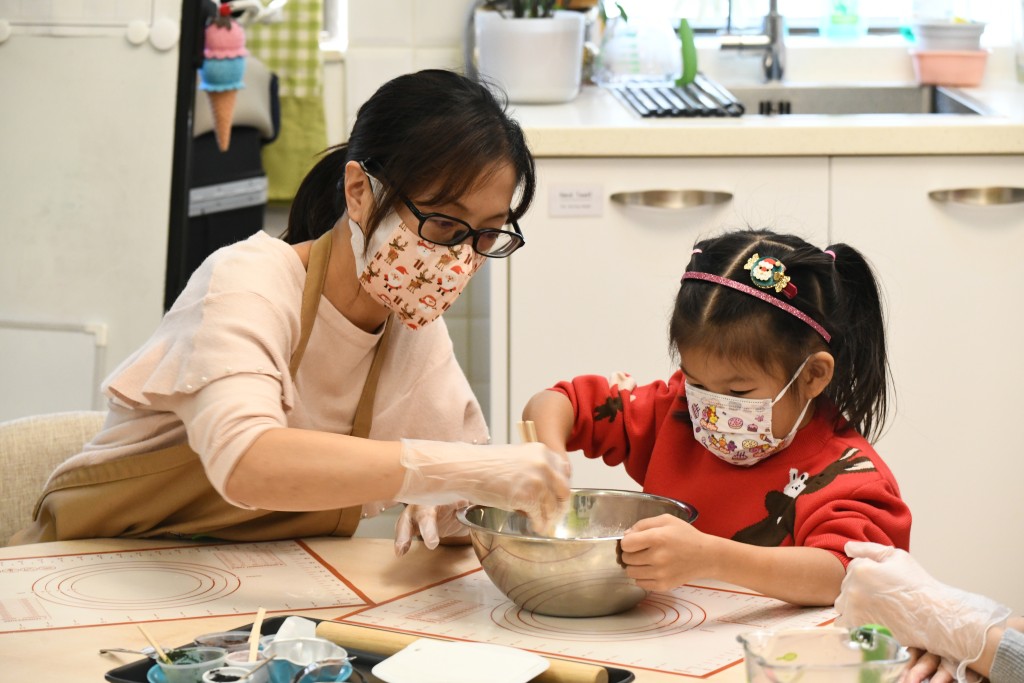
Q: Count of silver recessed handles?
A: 2